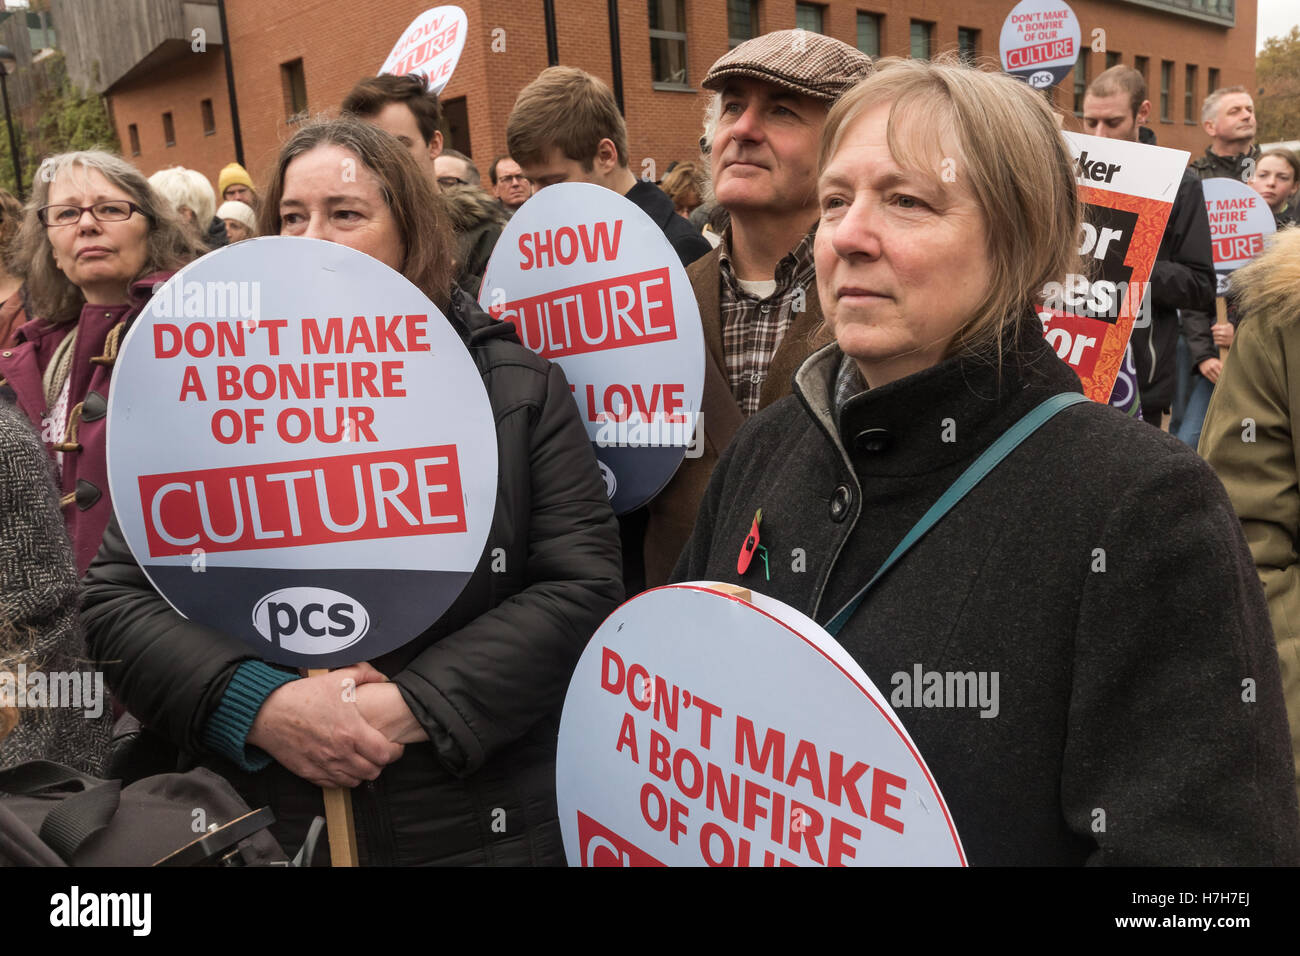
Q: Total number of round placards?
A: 6